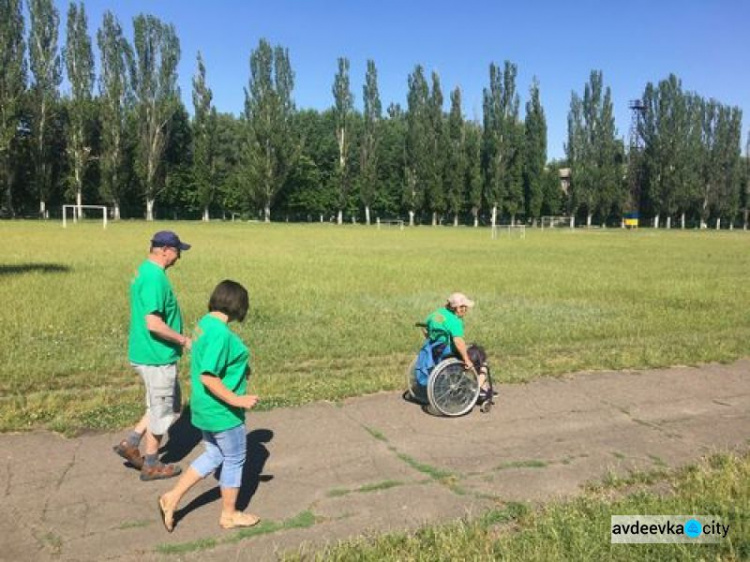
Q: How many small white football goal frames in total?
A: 4